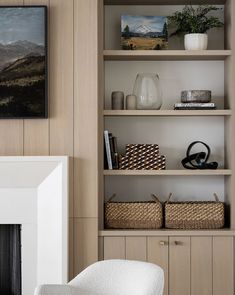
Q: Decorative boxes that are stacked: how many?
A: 2